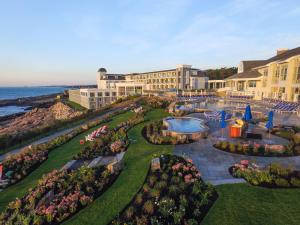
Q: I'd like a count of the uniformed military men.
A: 0